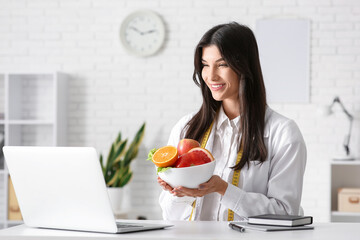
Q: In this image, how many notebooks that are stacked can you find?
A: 2